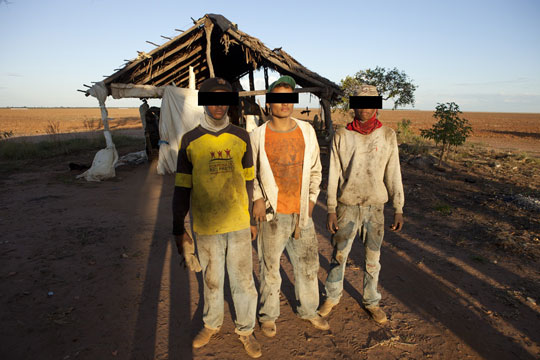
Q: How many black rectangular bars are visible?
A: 3